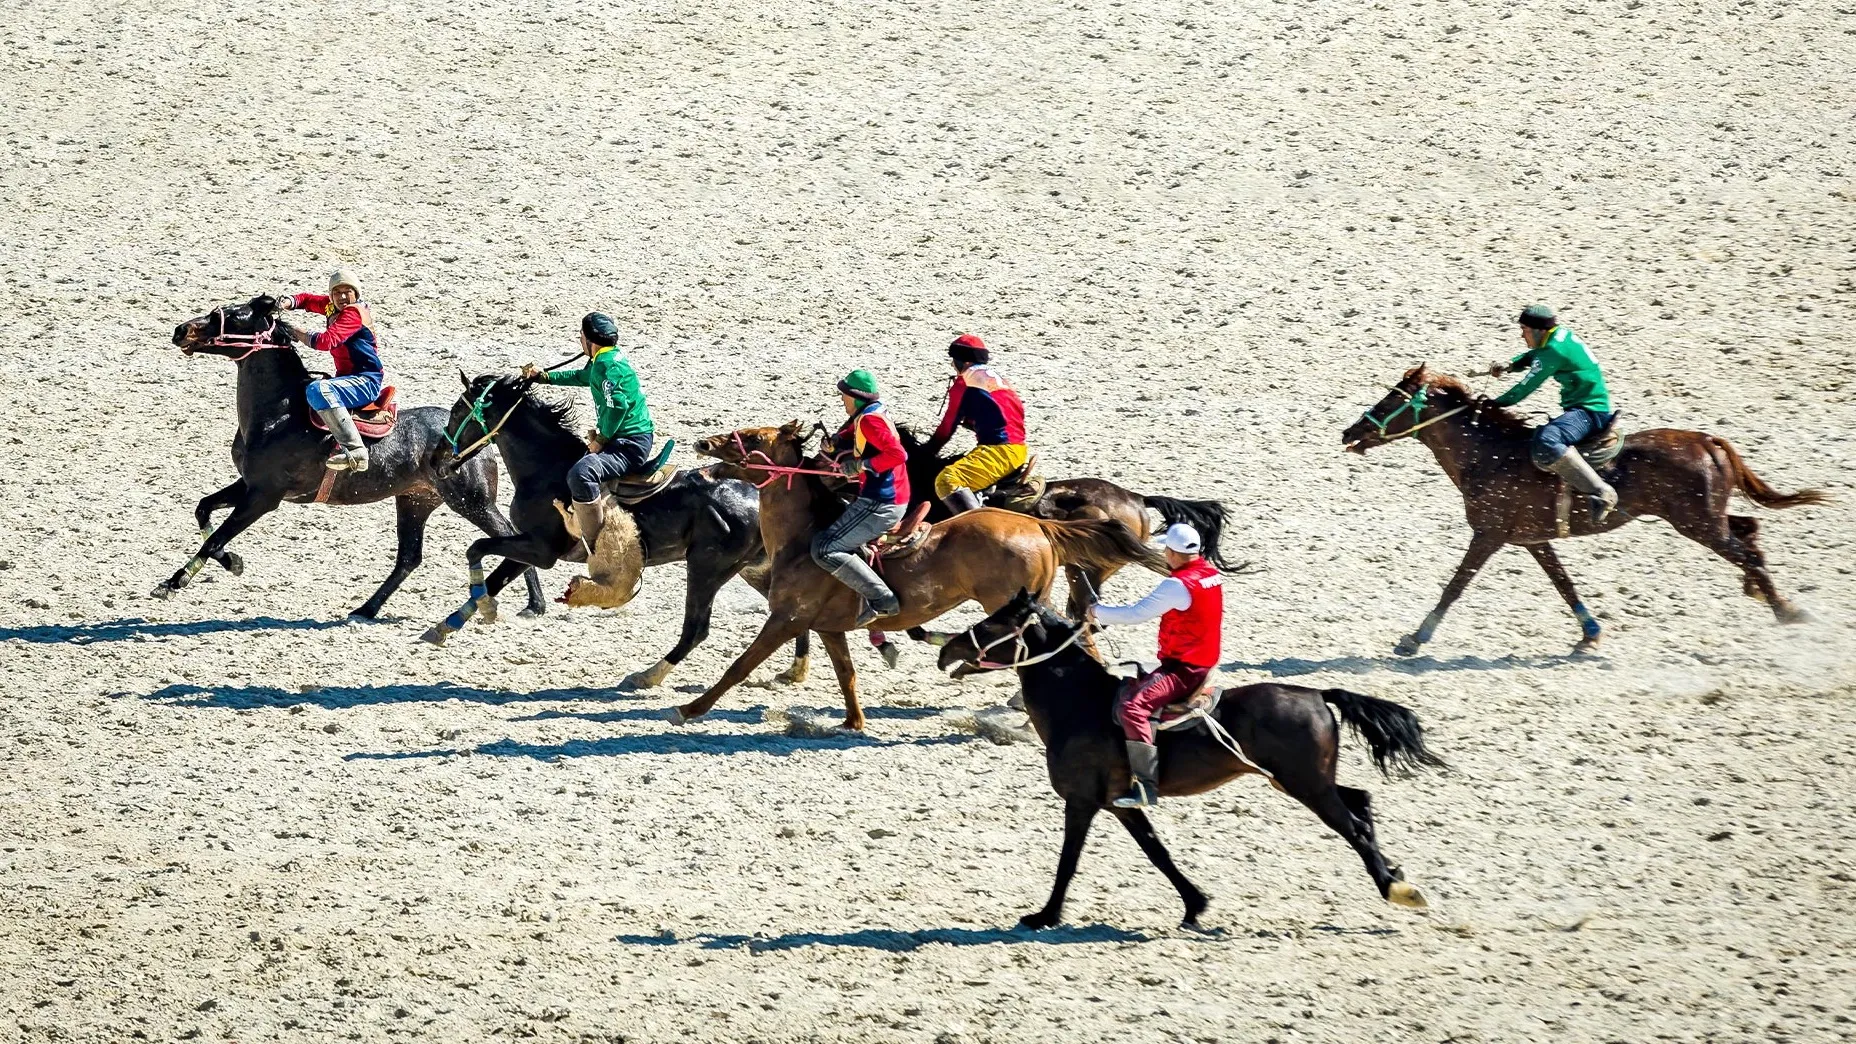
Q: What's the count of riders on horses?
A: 6